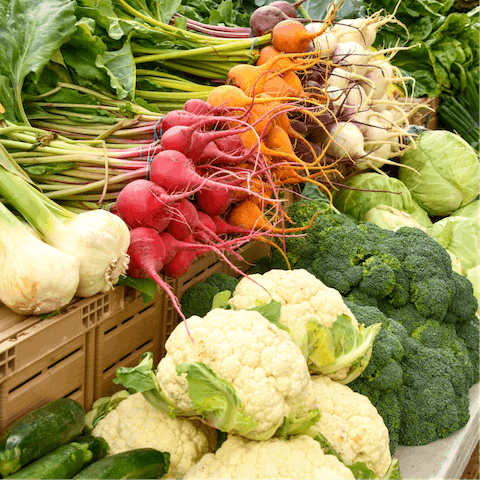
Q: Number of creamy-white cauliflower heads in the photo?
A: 5